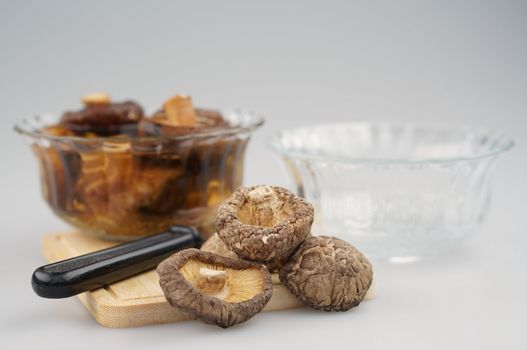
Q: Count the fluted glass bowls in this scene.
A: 2